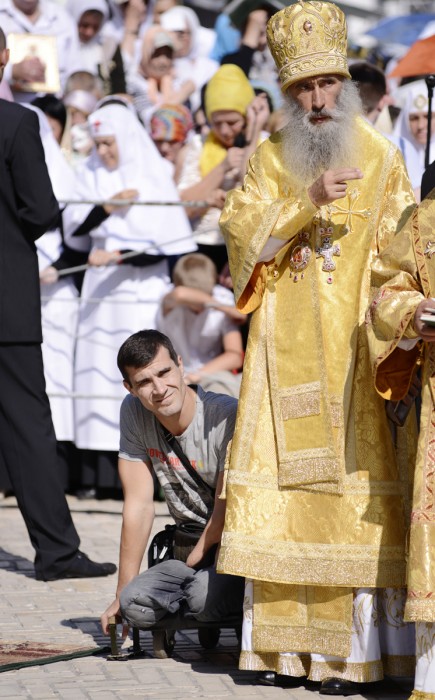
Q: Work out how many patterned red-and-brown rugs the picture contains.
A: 1